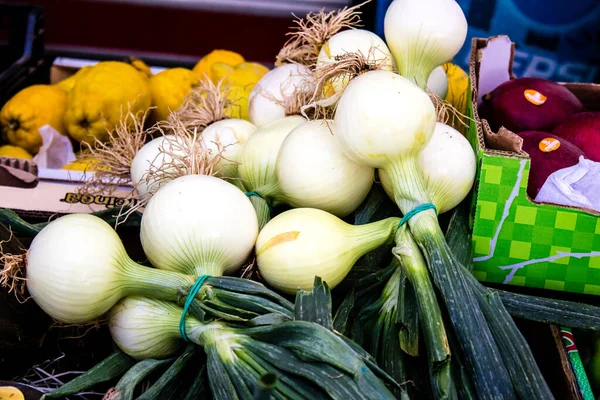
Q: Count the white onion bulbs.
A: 14